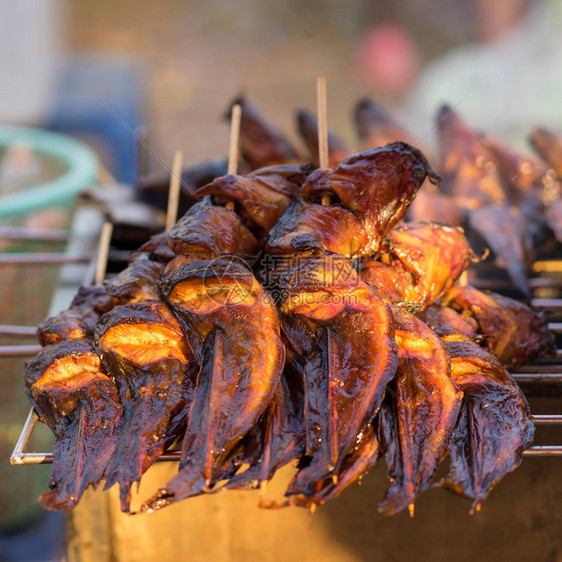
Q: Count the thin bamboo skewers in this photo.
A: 4